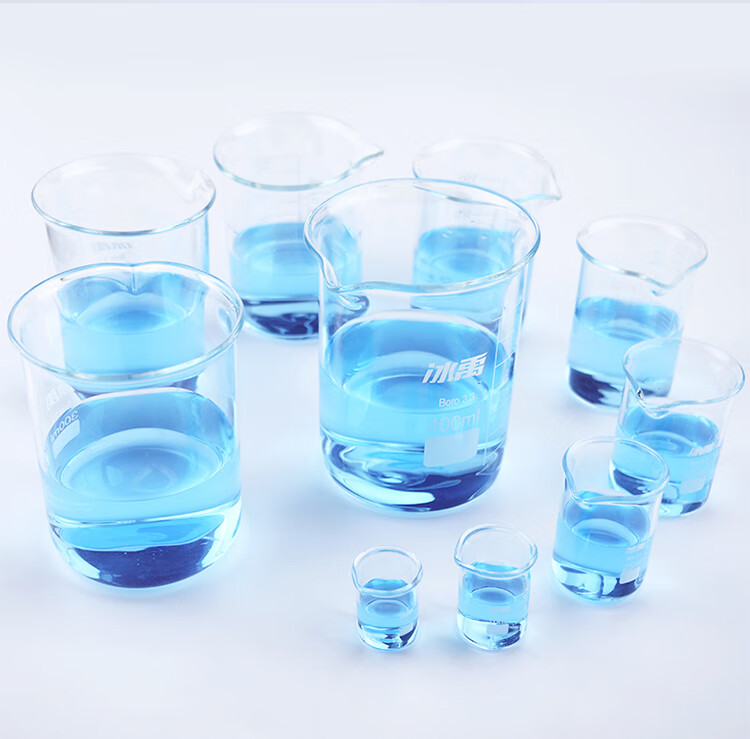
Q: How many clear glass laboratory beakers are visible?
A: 10